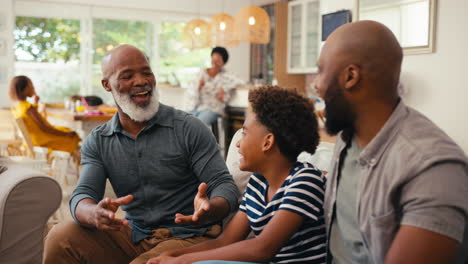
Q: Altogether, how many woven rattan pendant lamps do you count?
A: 3